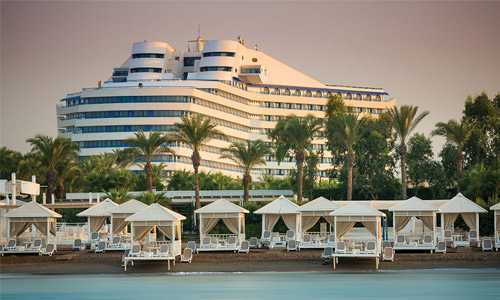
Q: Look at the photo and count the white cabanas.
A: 11